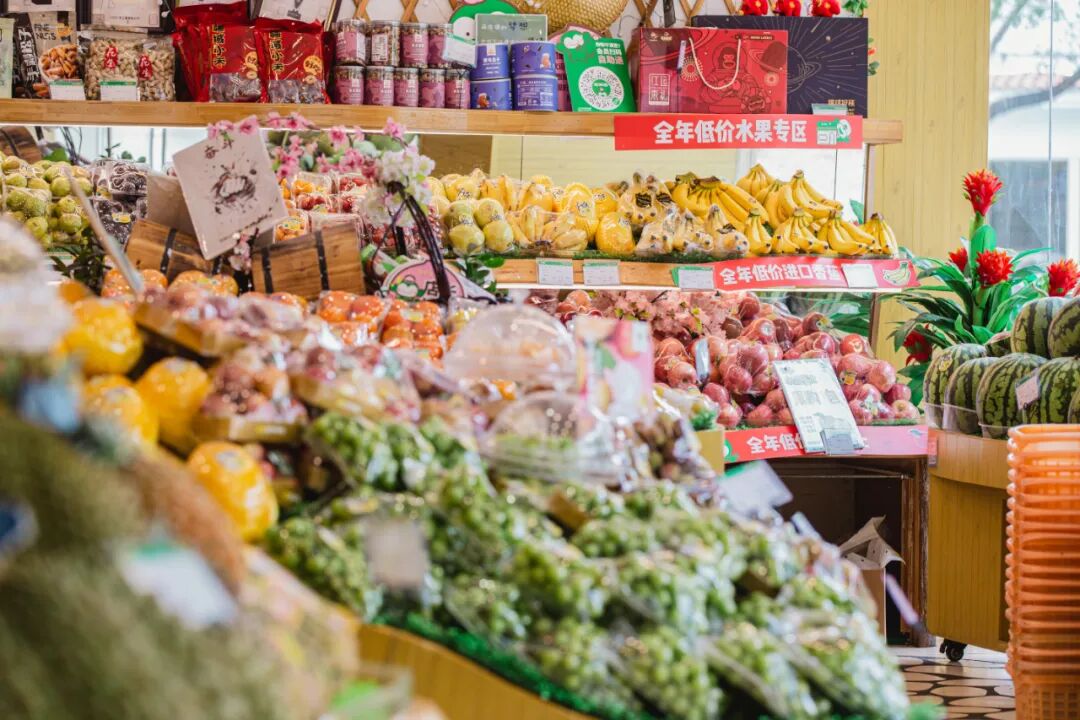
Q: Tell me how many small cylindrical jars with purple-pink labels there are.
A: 9